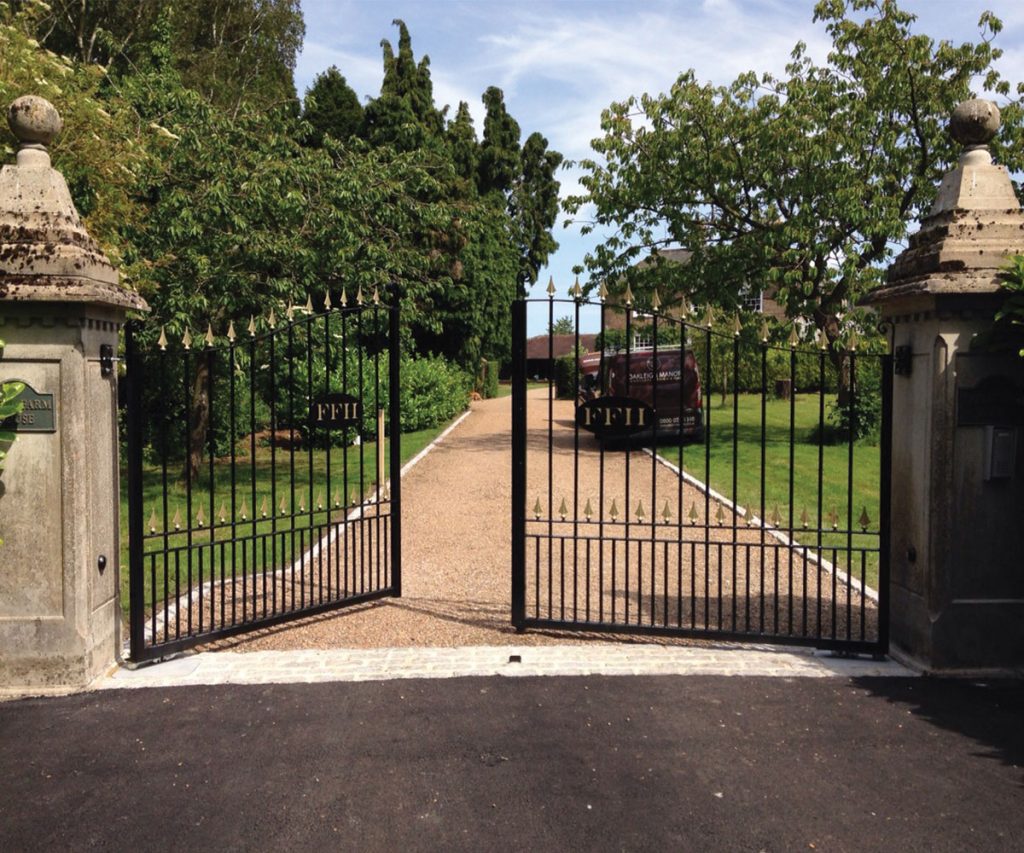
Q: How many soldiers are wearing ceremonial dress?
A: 0